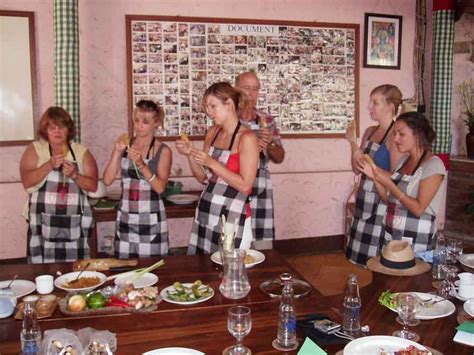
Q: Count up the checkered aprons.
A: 6